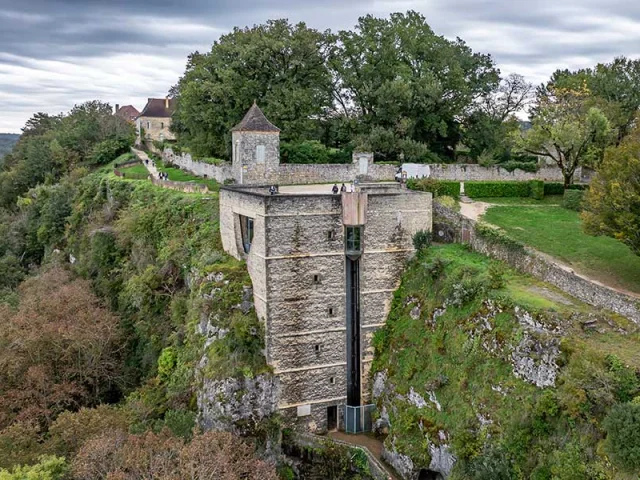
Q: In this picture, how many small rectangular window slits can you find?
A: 5